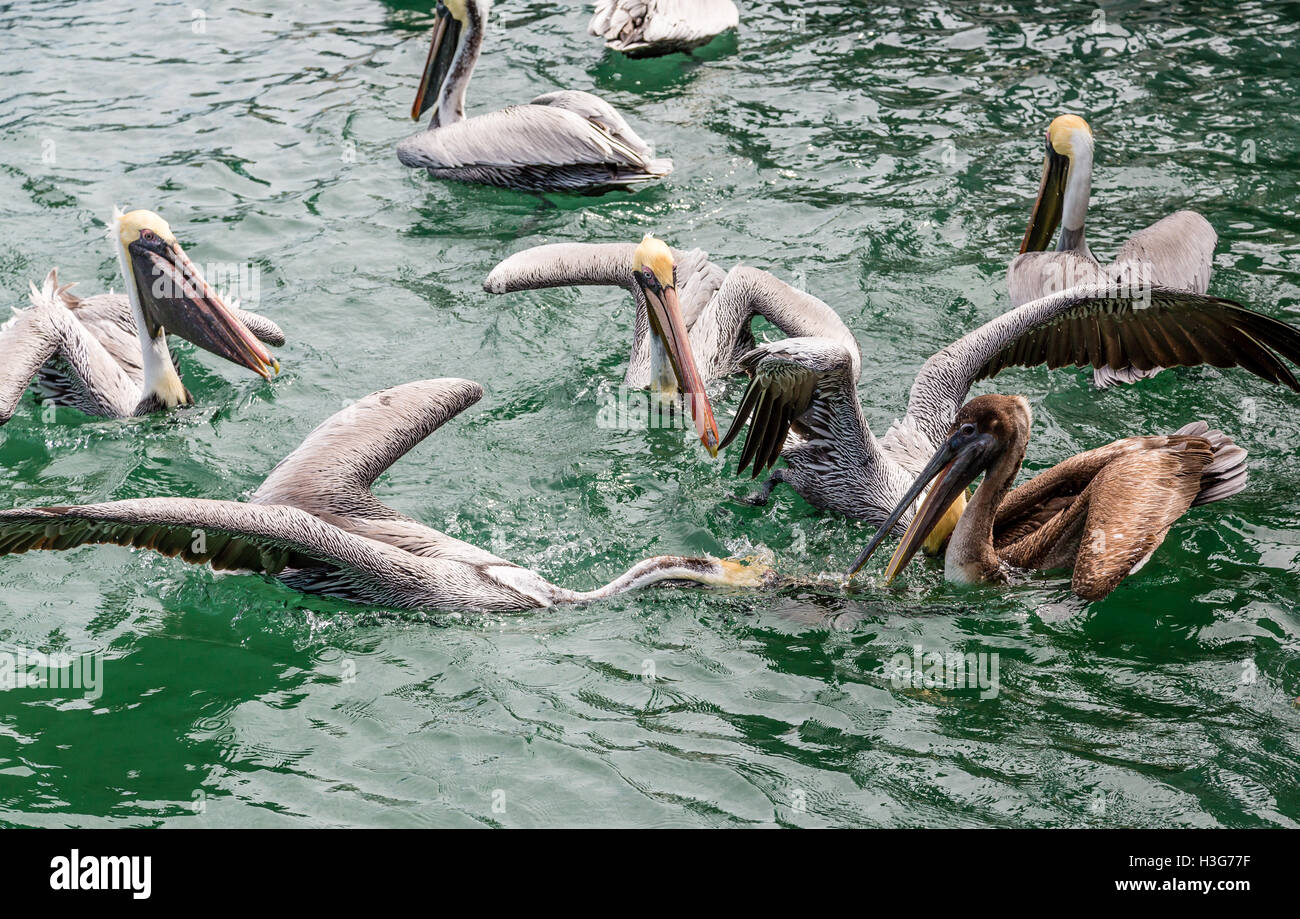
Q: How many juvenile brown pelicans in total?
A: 1